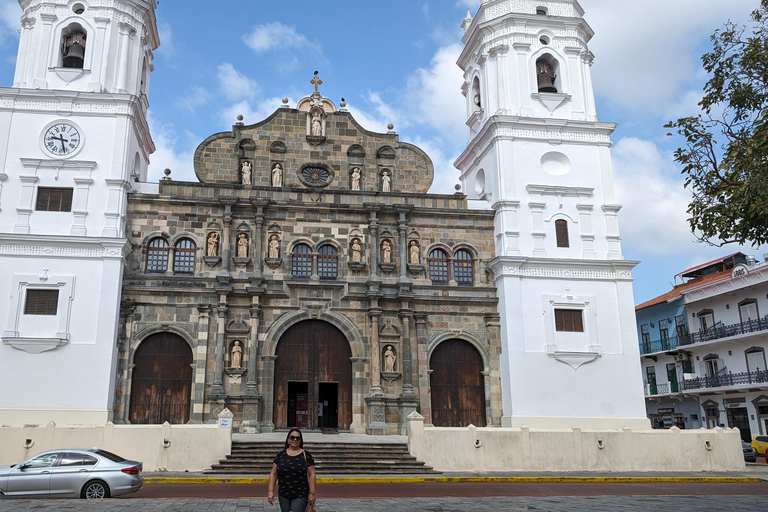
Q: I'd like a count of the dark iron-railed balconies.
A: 2